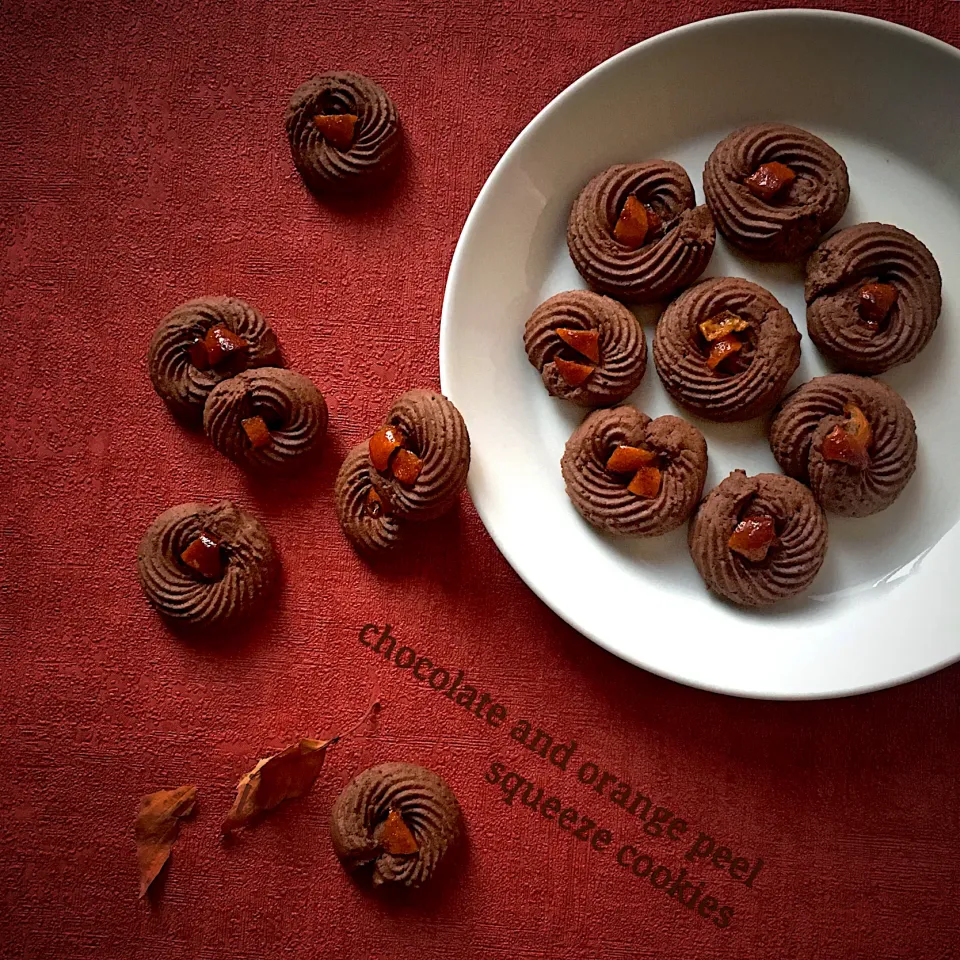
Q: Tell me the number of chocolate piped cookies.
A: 15